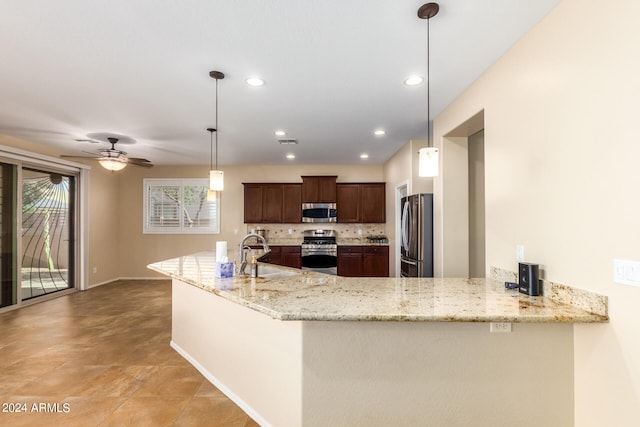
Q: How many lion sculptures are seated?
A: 0